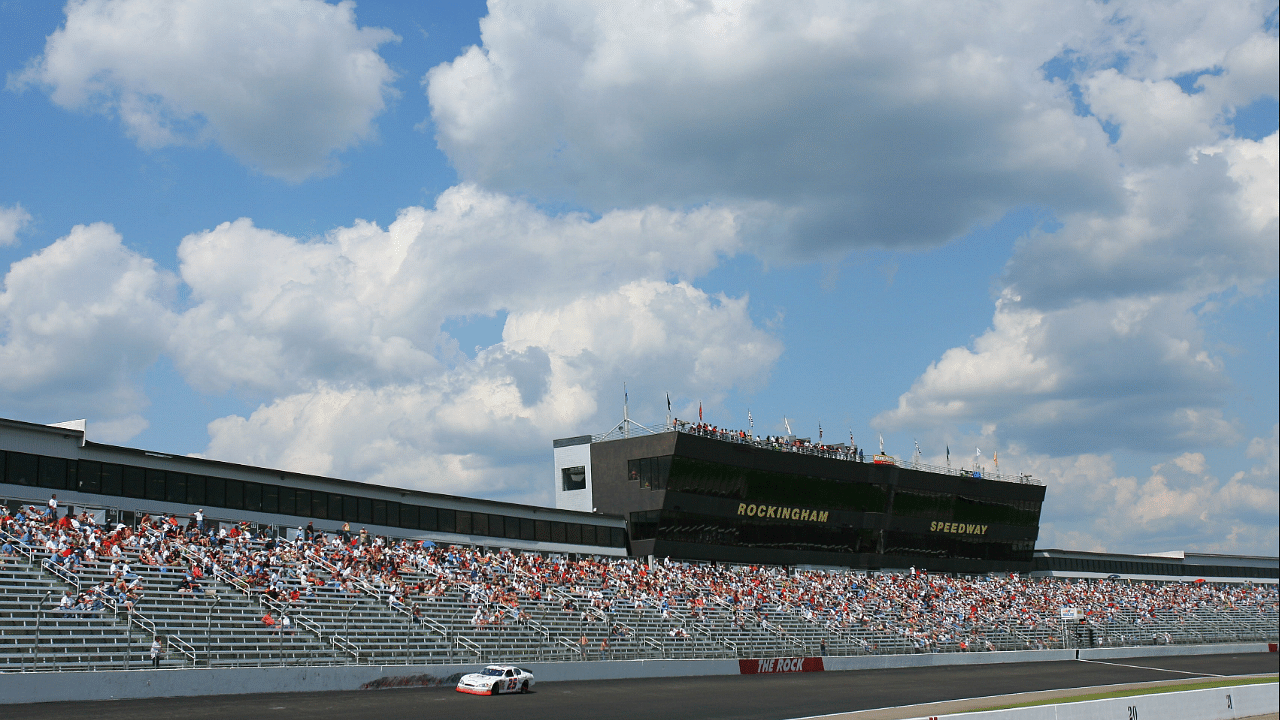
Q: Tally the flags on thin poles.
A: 12